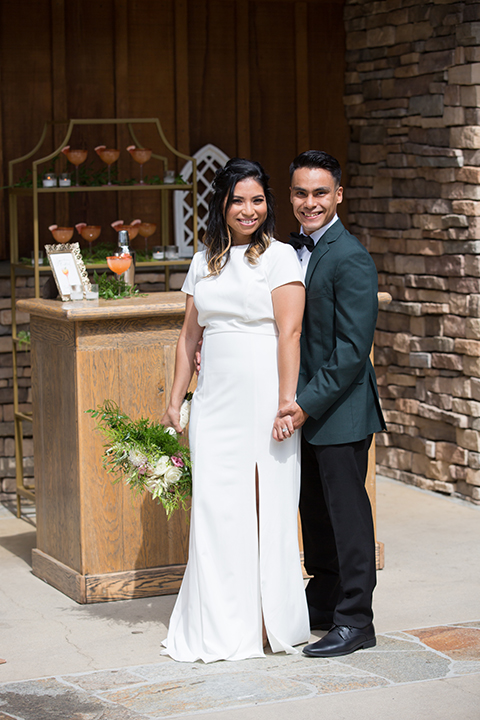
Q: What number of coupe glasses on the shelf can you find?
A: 7